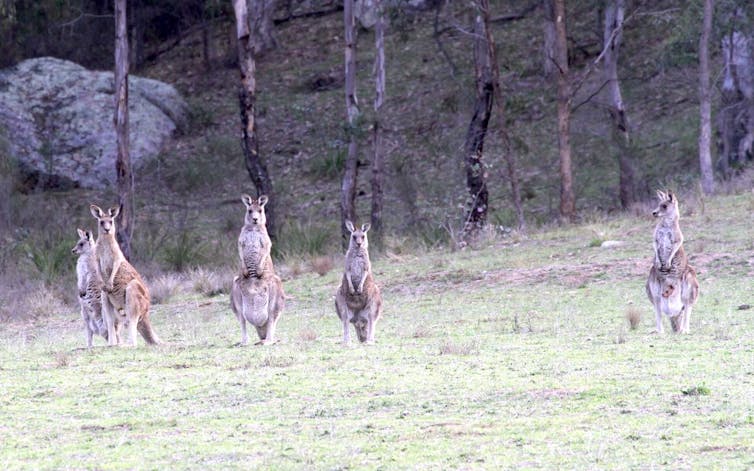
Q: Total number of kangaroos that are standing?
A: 5